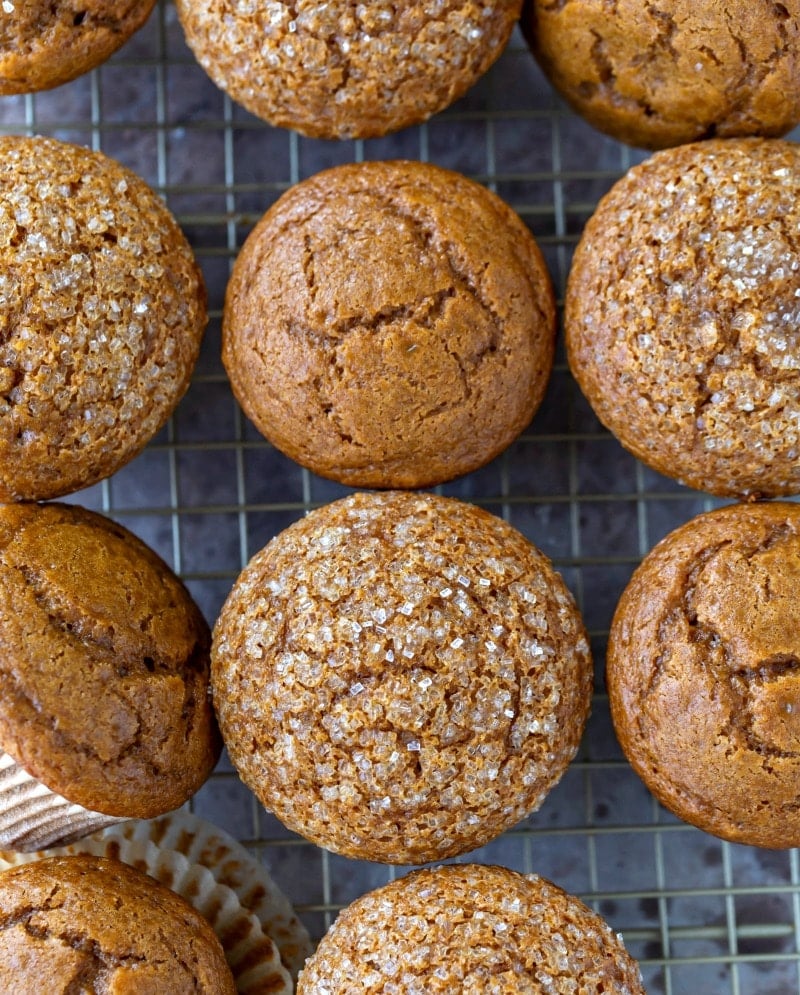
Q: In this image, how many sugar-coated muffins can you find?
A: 5